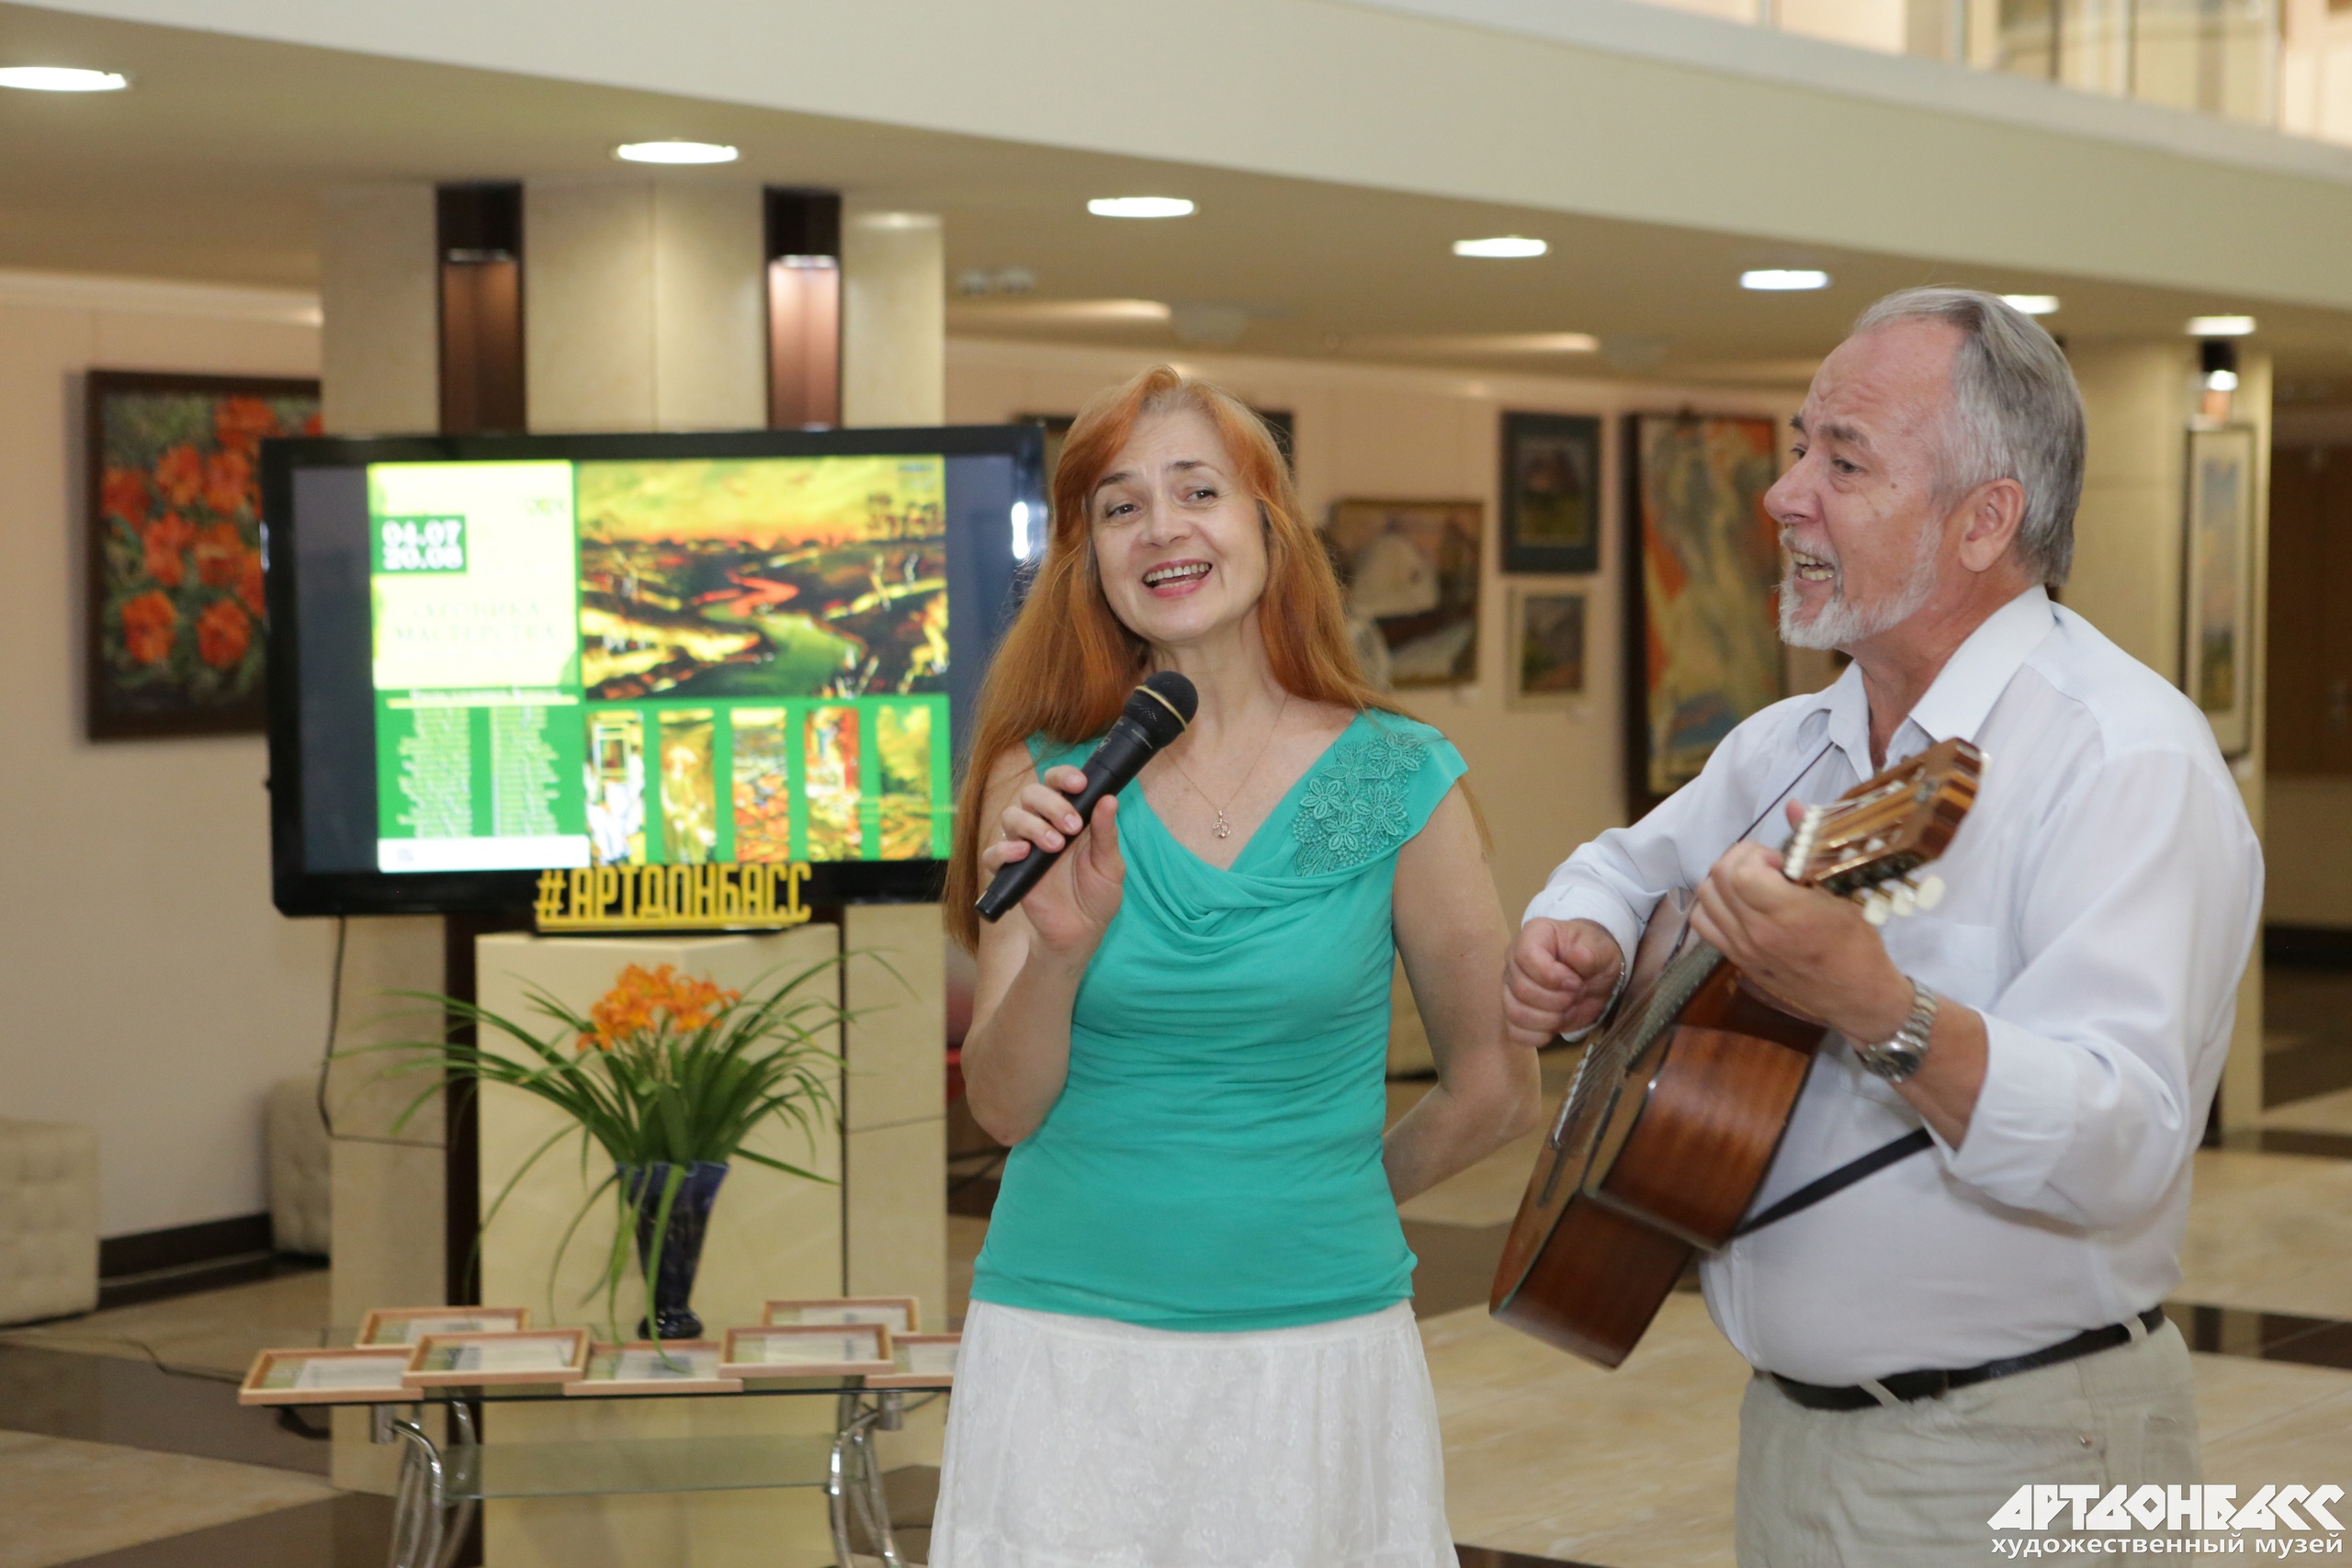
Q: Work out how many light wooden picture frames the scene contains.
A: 7